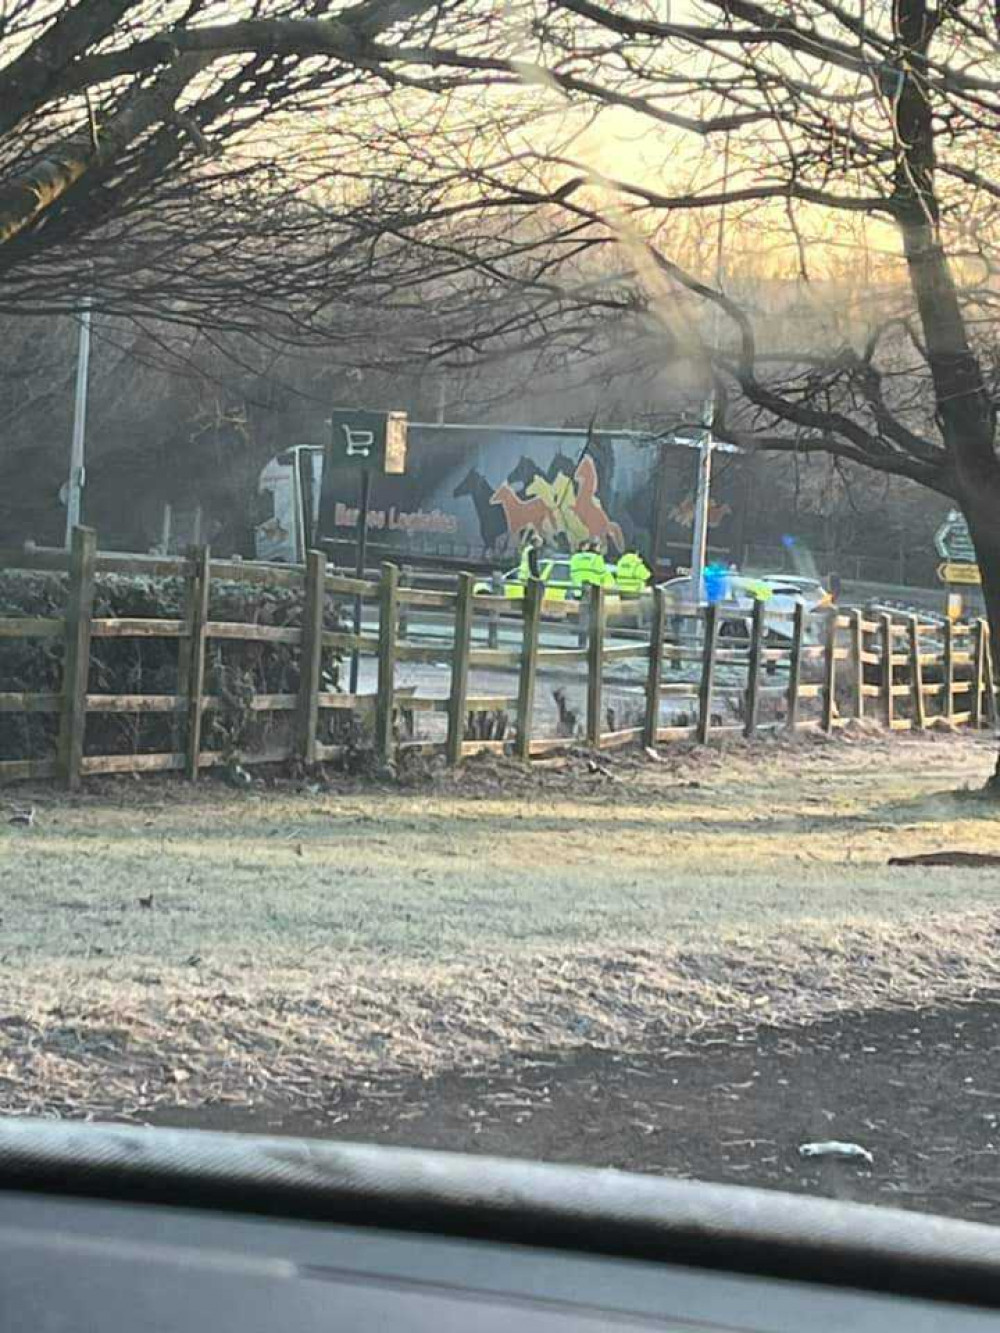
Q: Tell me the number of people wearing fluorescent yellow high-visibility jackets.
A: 3